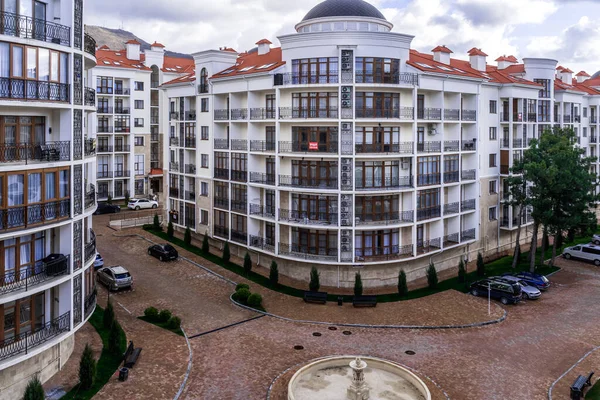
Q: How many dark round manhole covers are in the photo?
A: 5